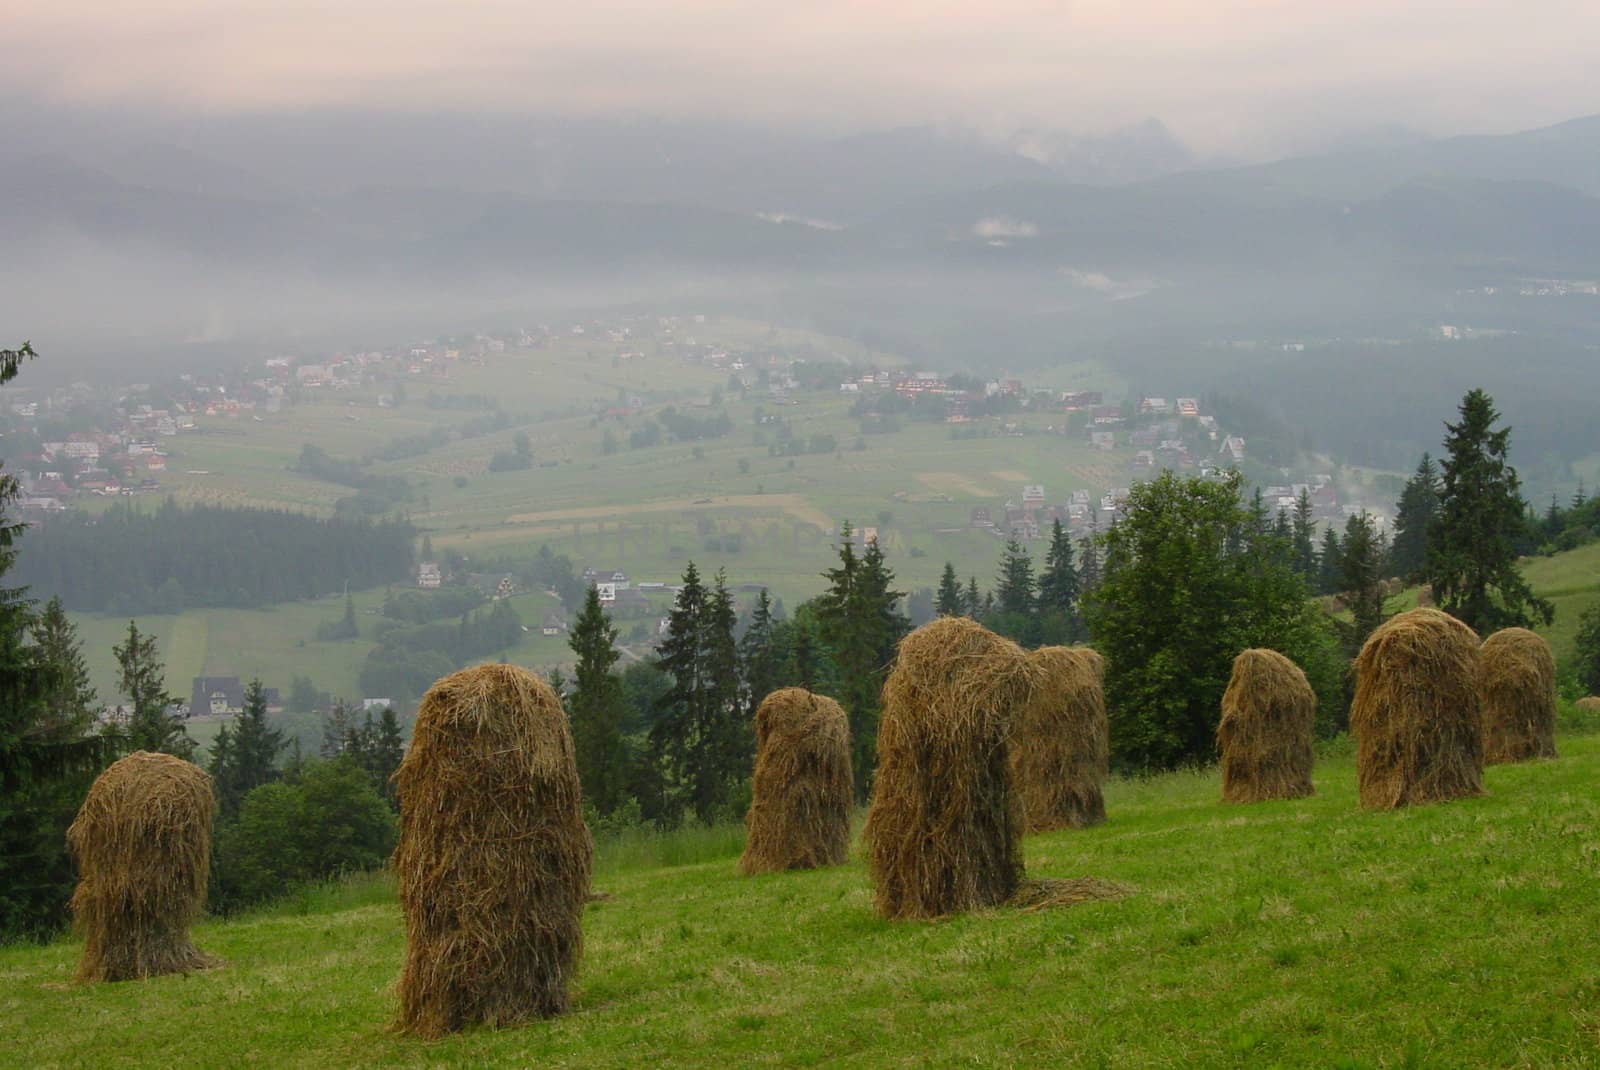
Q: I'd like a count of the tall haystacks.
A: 8